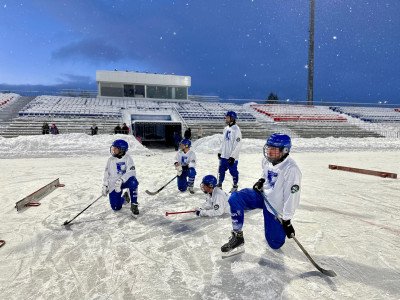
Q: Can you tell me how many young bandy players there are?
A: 5